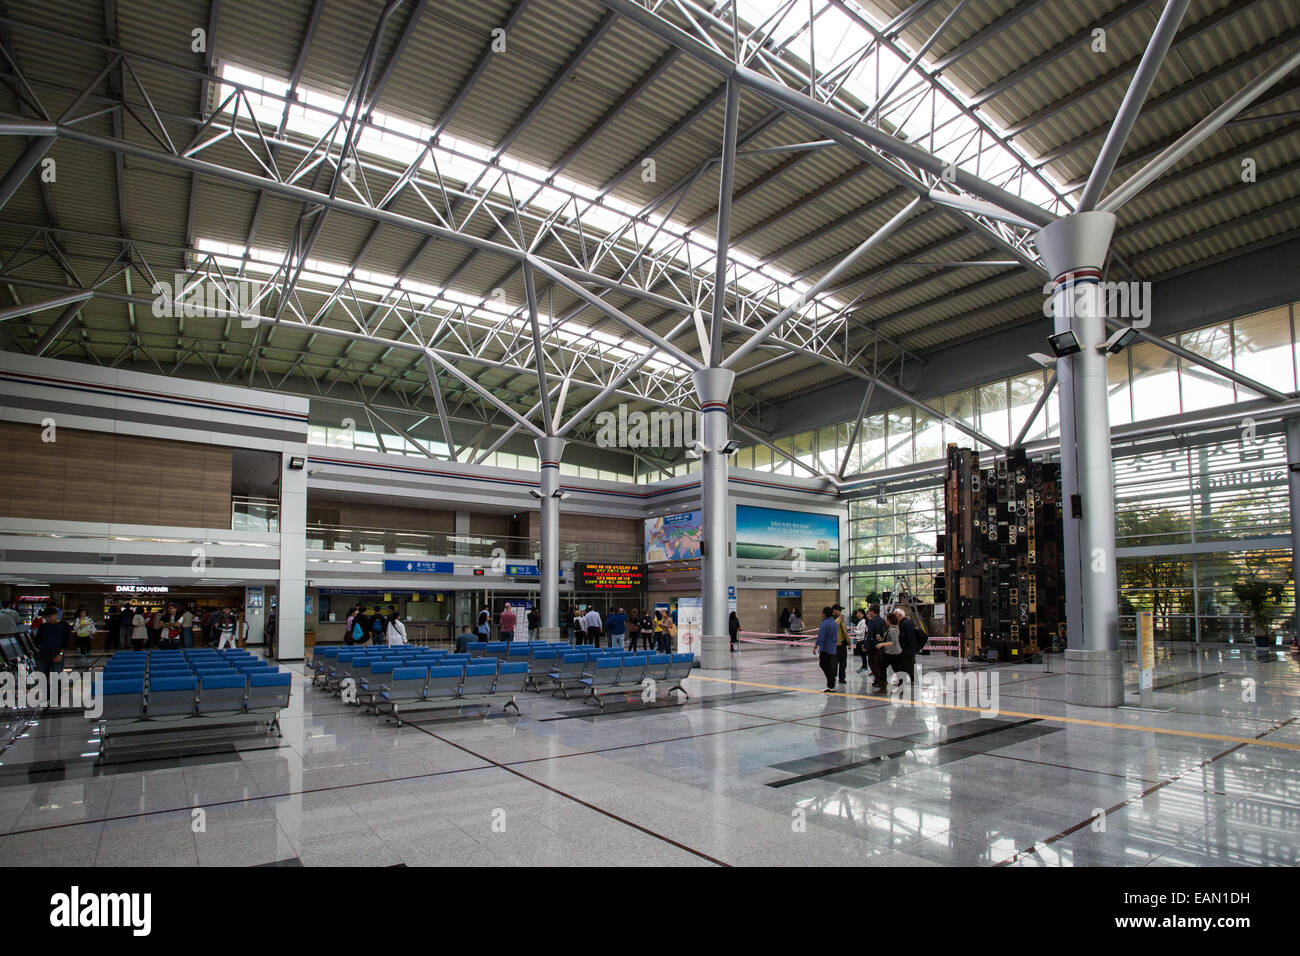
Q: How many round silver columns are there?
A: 3